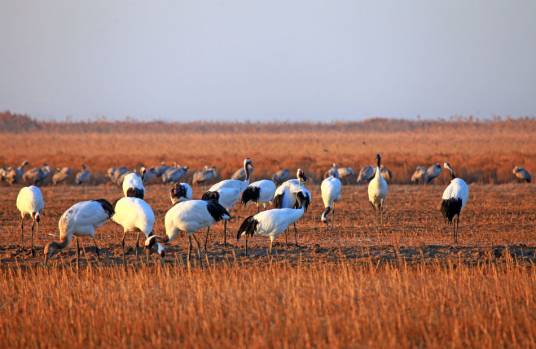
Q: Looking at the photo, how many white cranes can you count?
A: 13